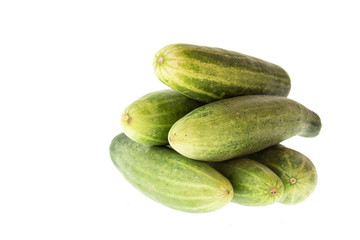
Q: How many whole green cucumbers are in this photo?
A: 6